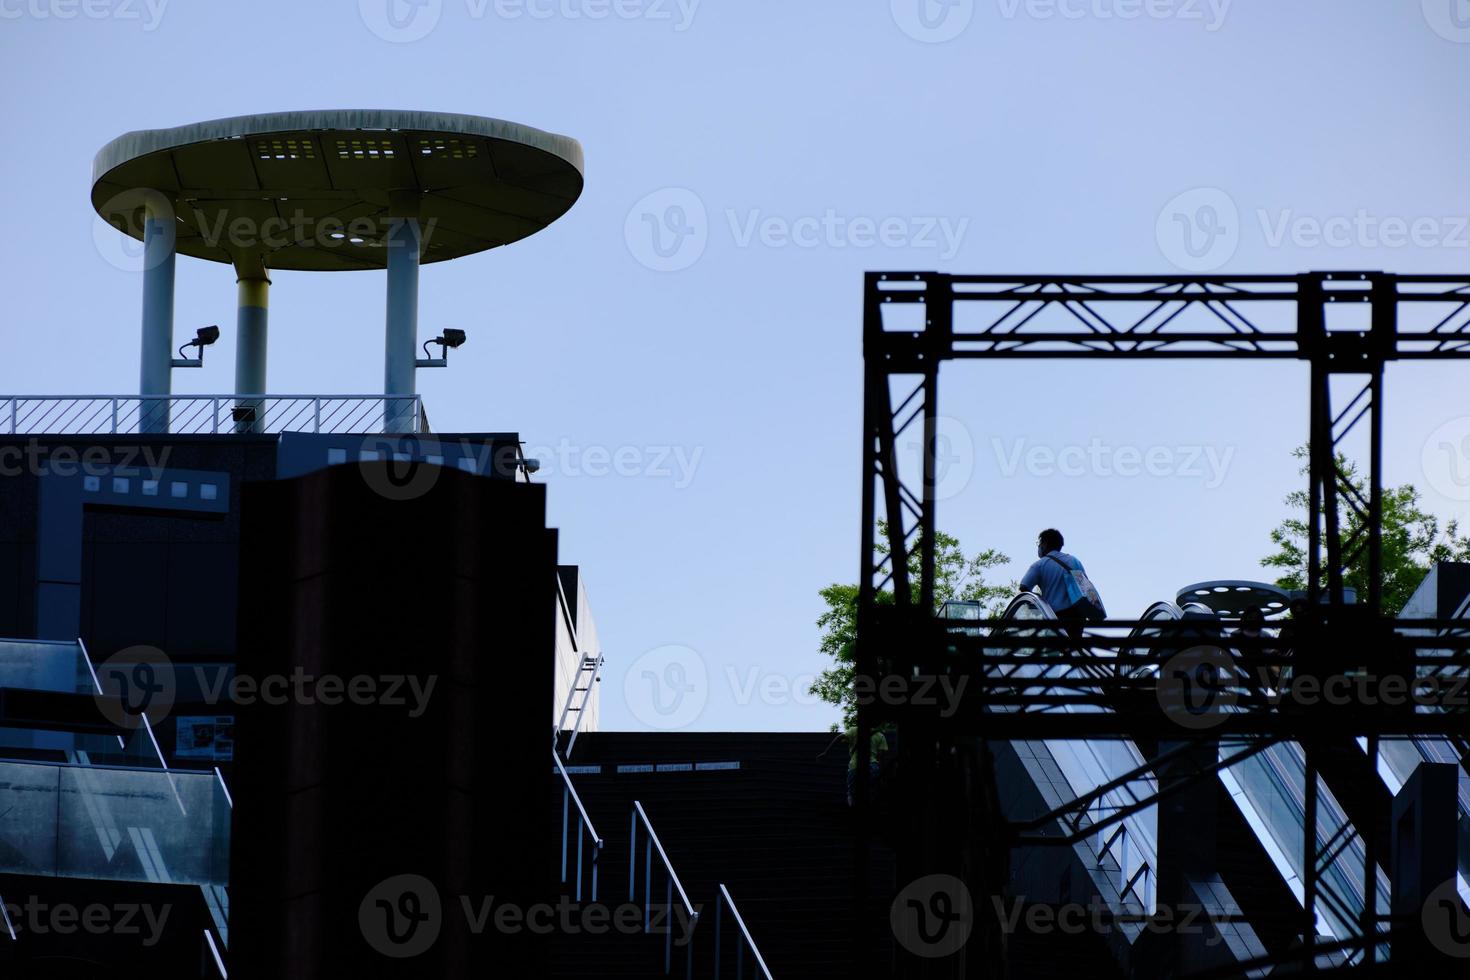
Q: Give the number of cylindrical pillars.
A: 3